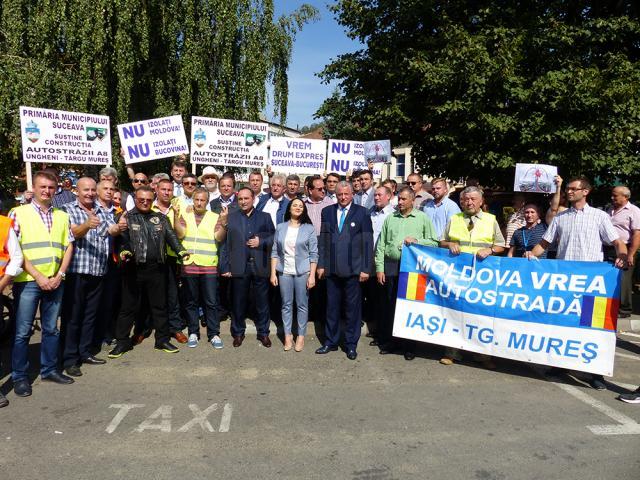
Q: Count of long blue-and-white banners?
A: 1